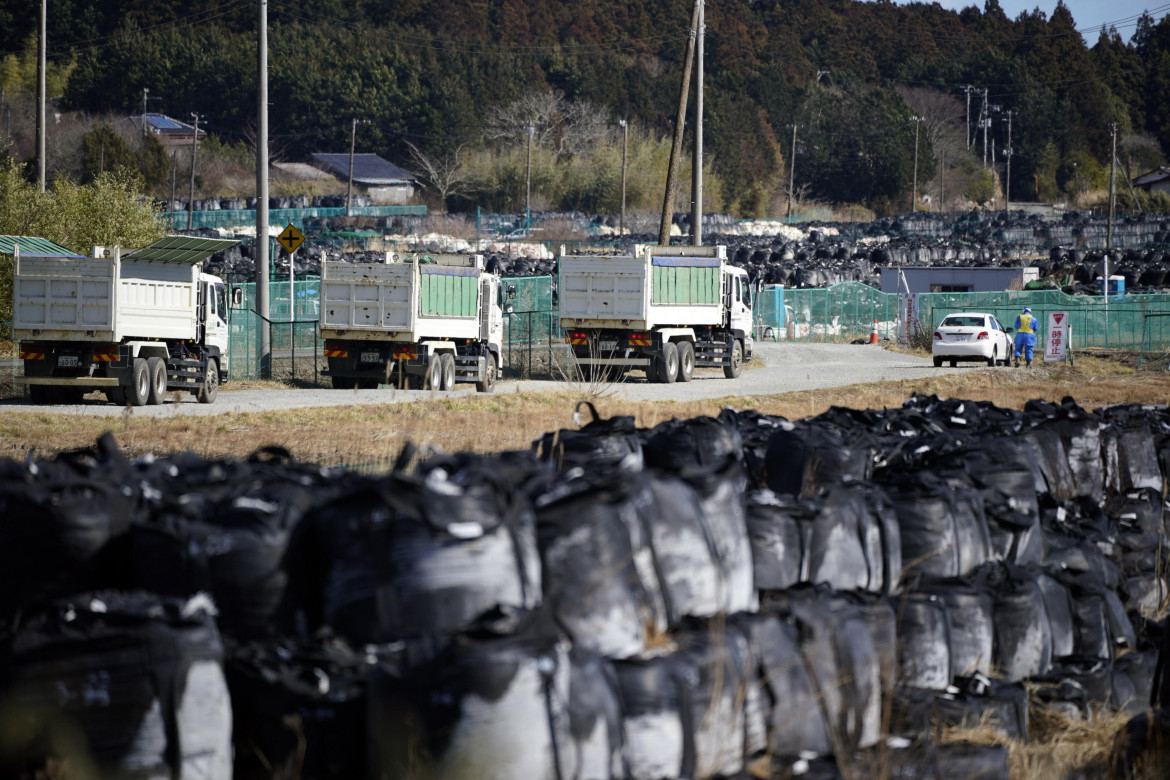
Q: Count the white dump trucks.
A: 3